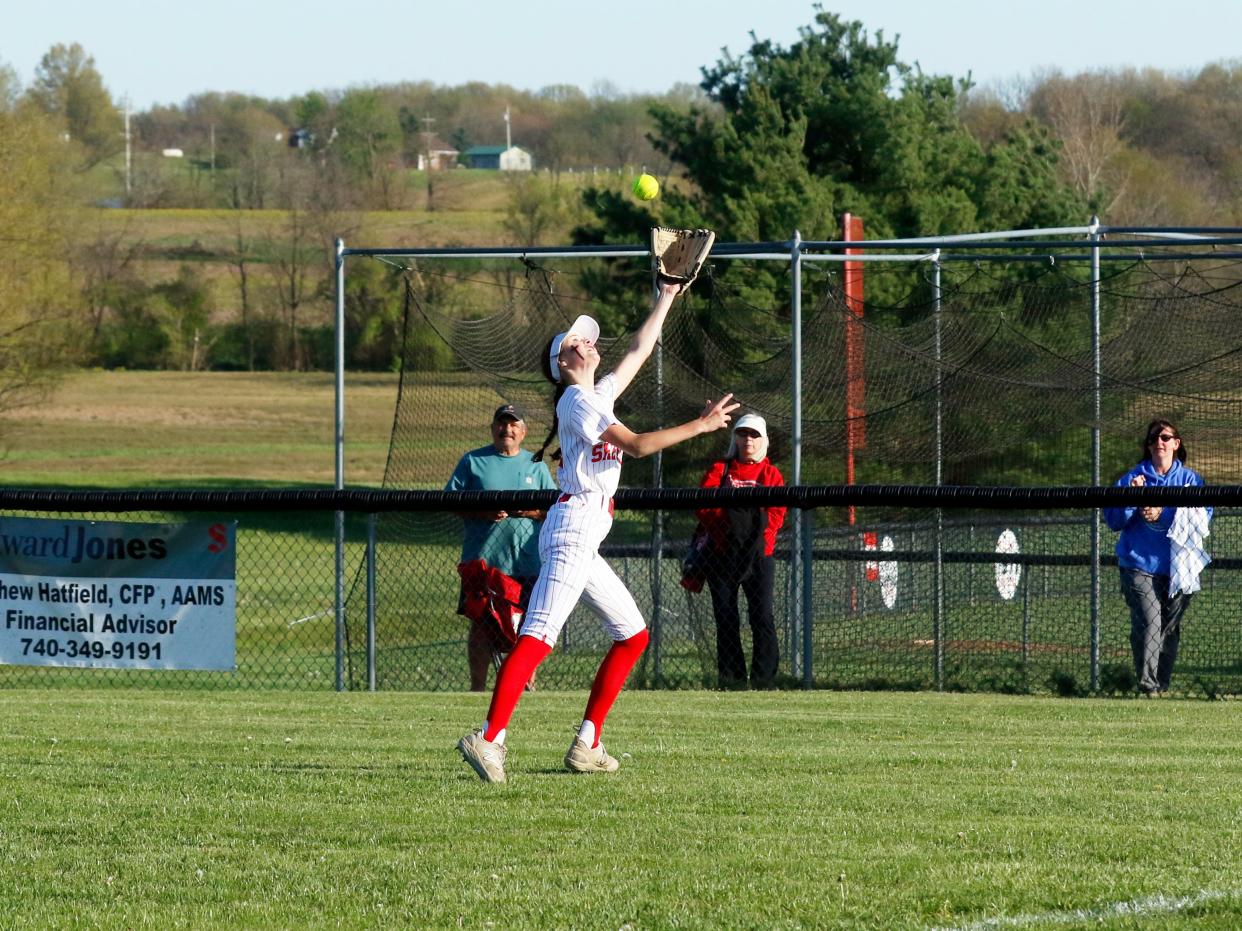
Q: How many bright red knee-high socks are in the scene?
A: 2